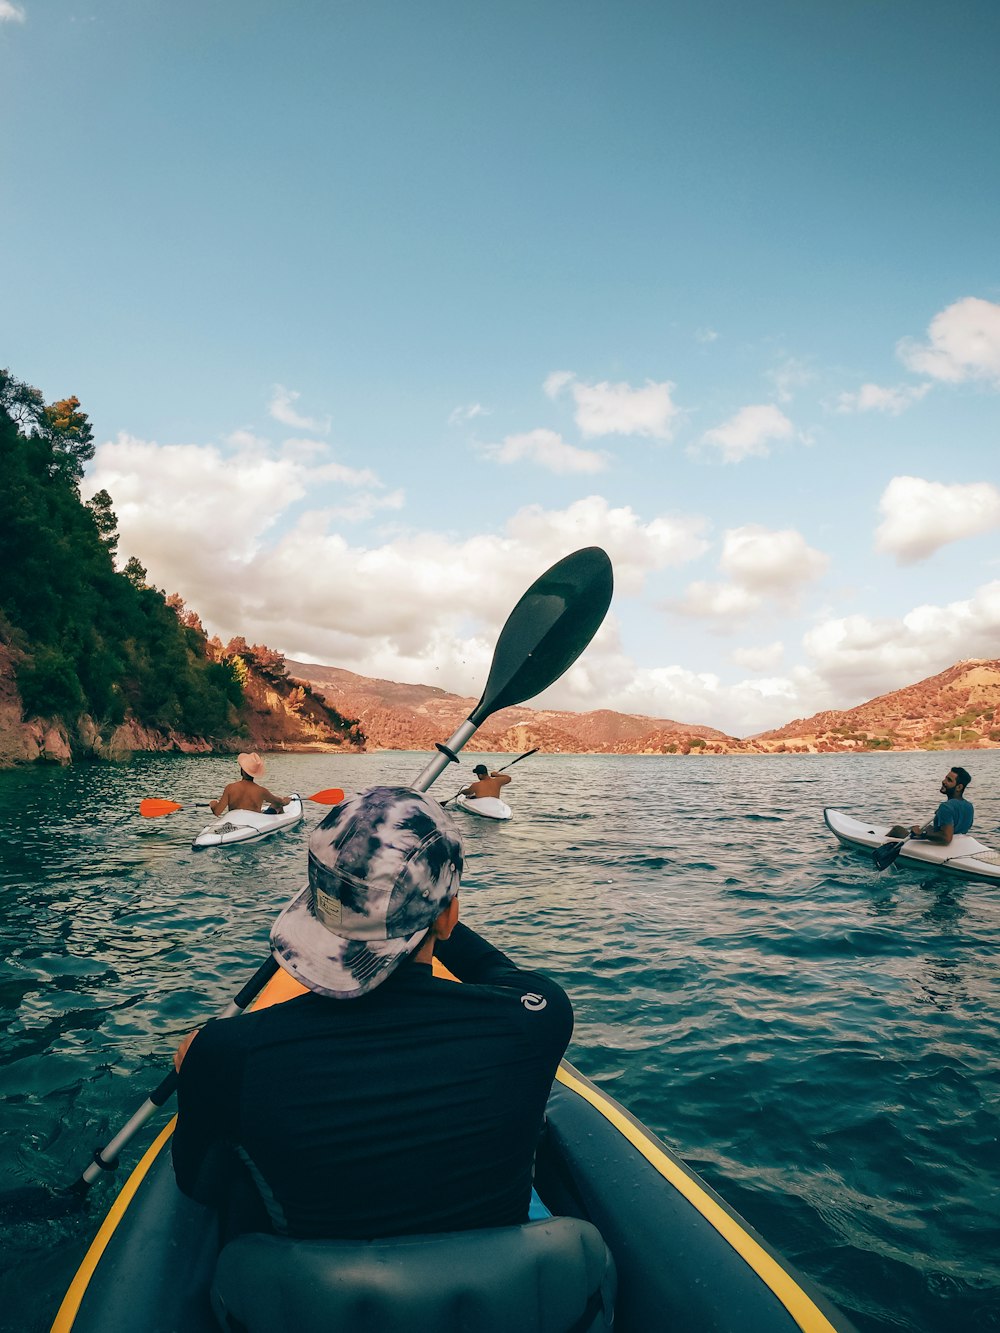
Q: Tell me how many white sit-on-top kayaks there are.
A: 3